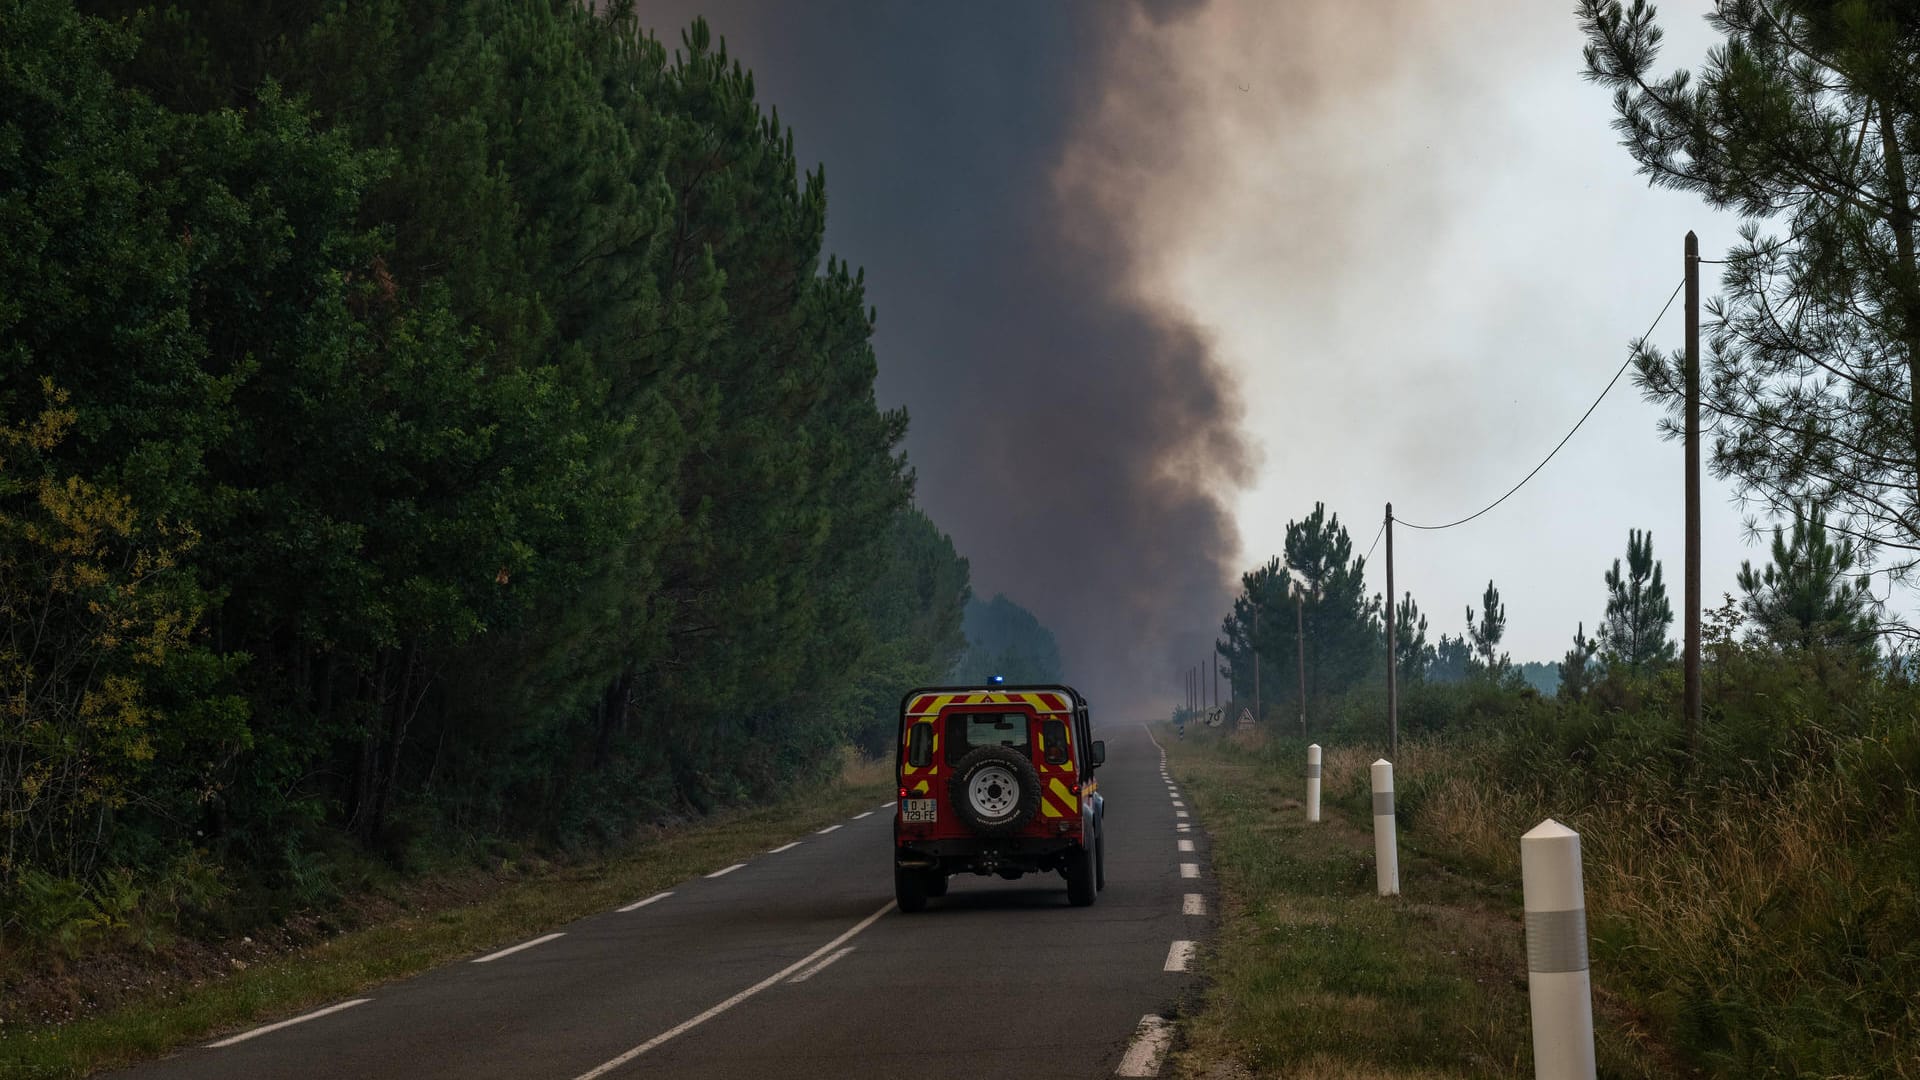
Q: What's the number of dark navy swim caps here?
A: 0